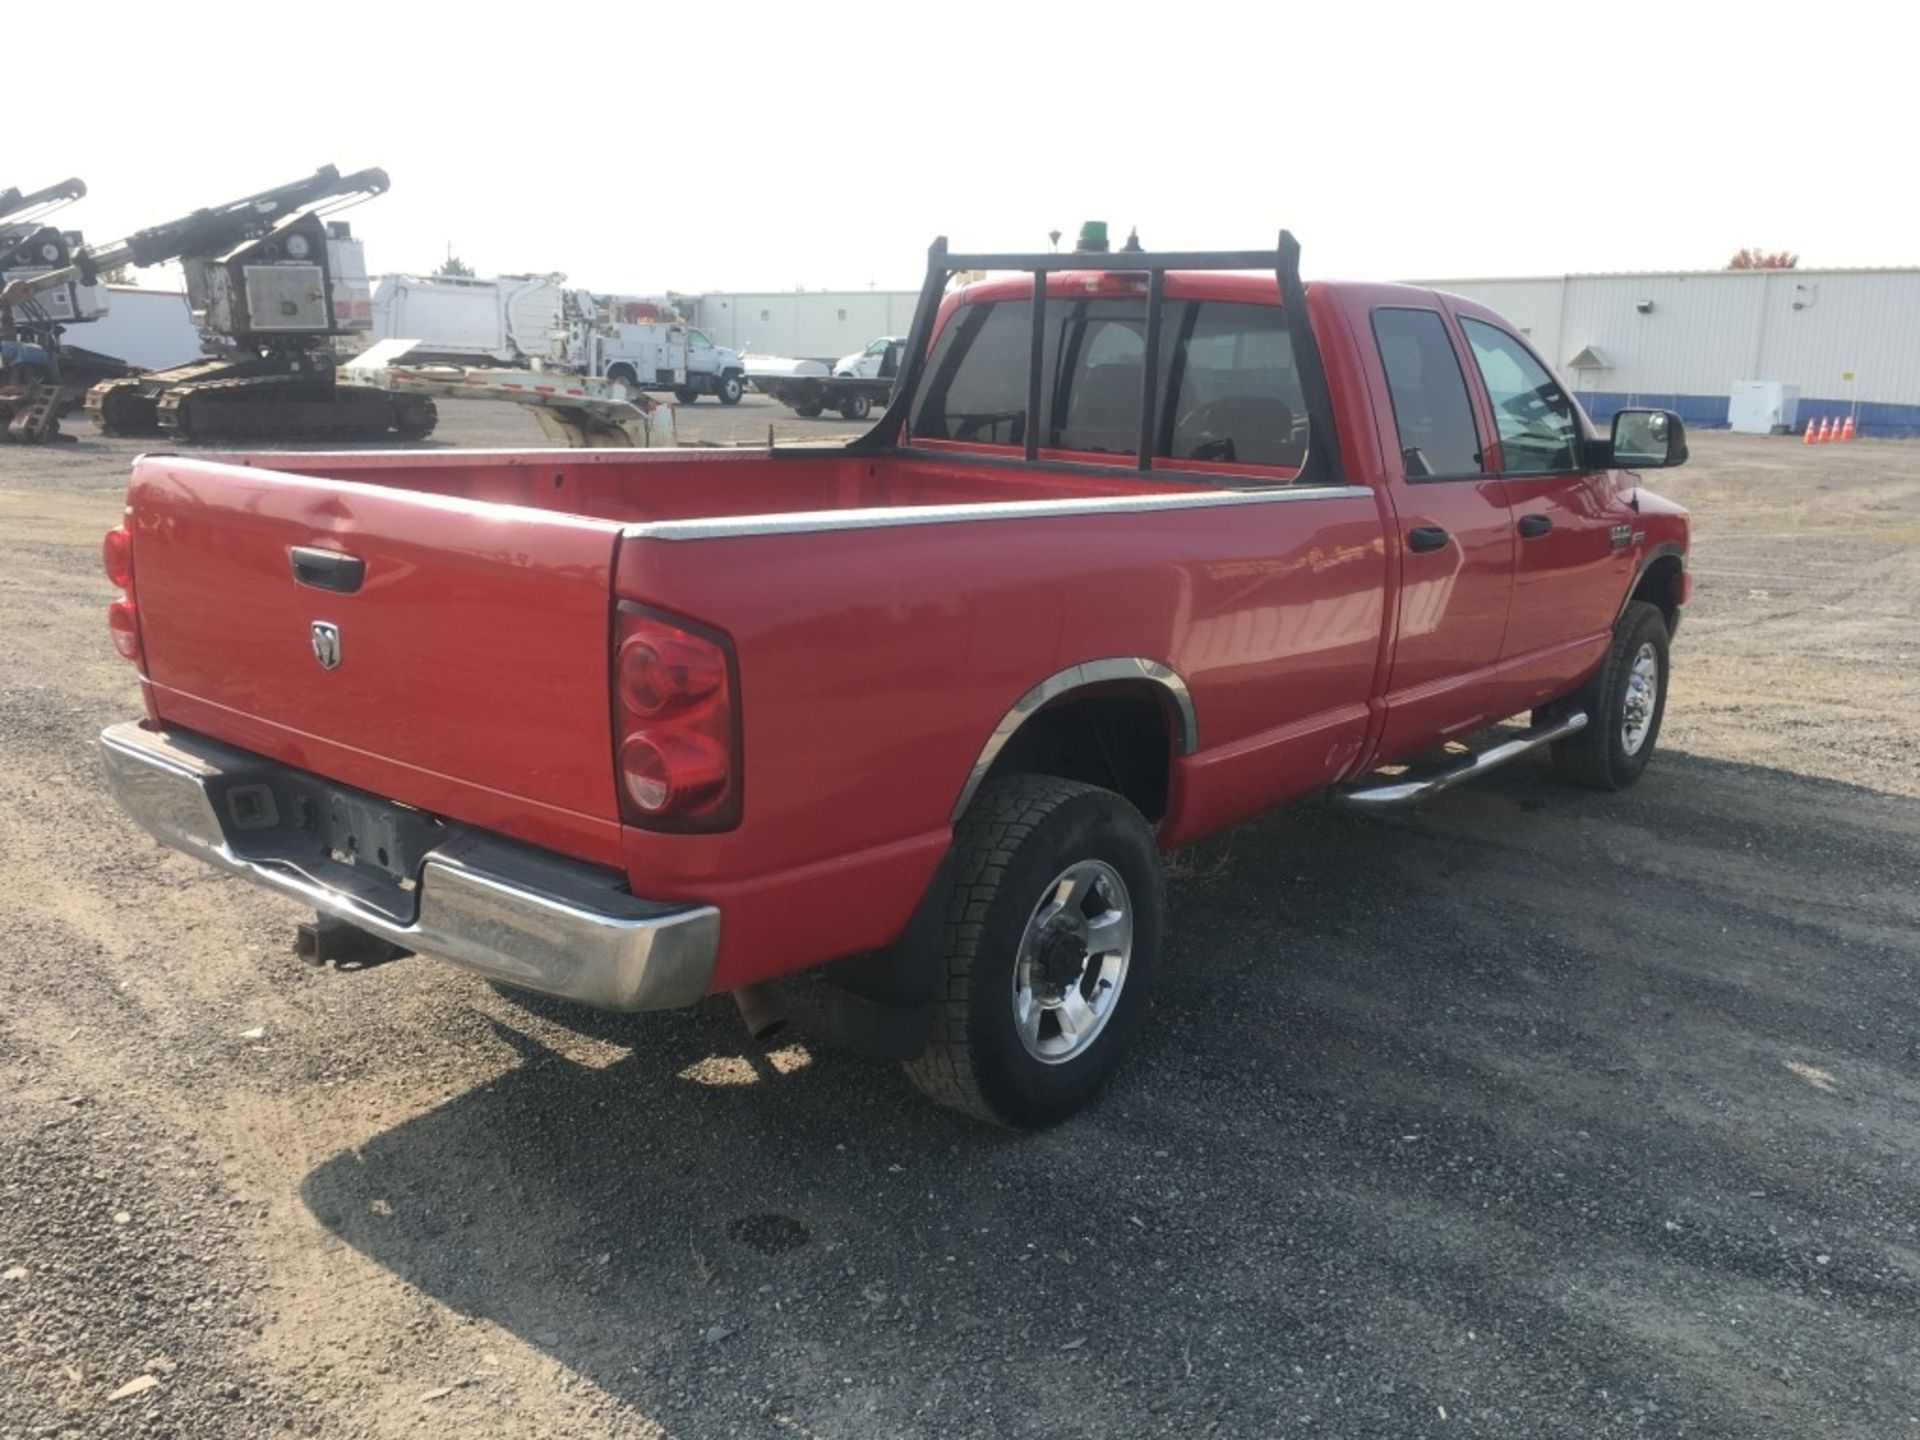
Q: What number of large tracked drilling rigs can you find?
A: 2